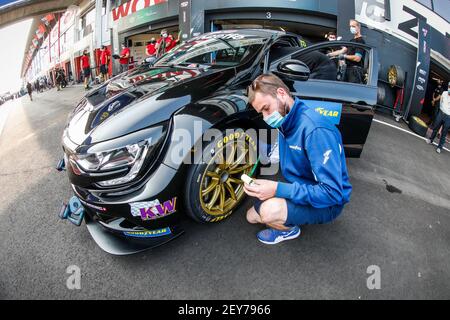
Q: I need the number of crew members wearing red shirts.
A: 6